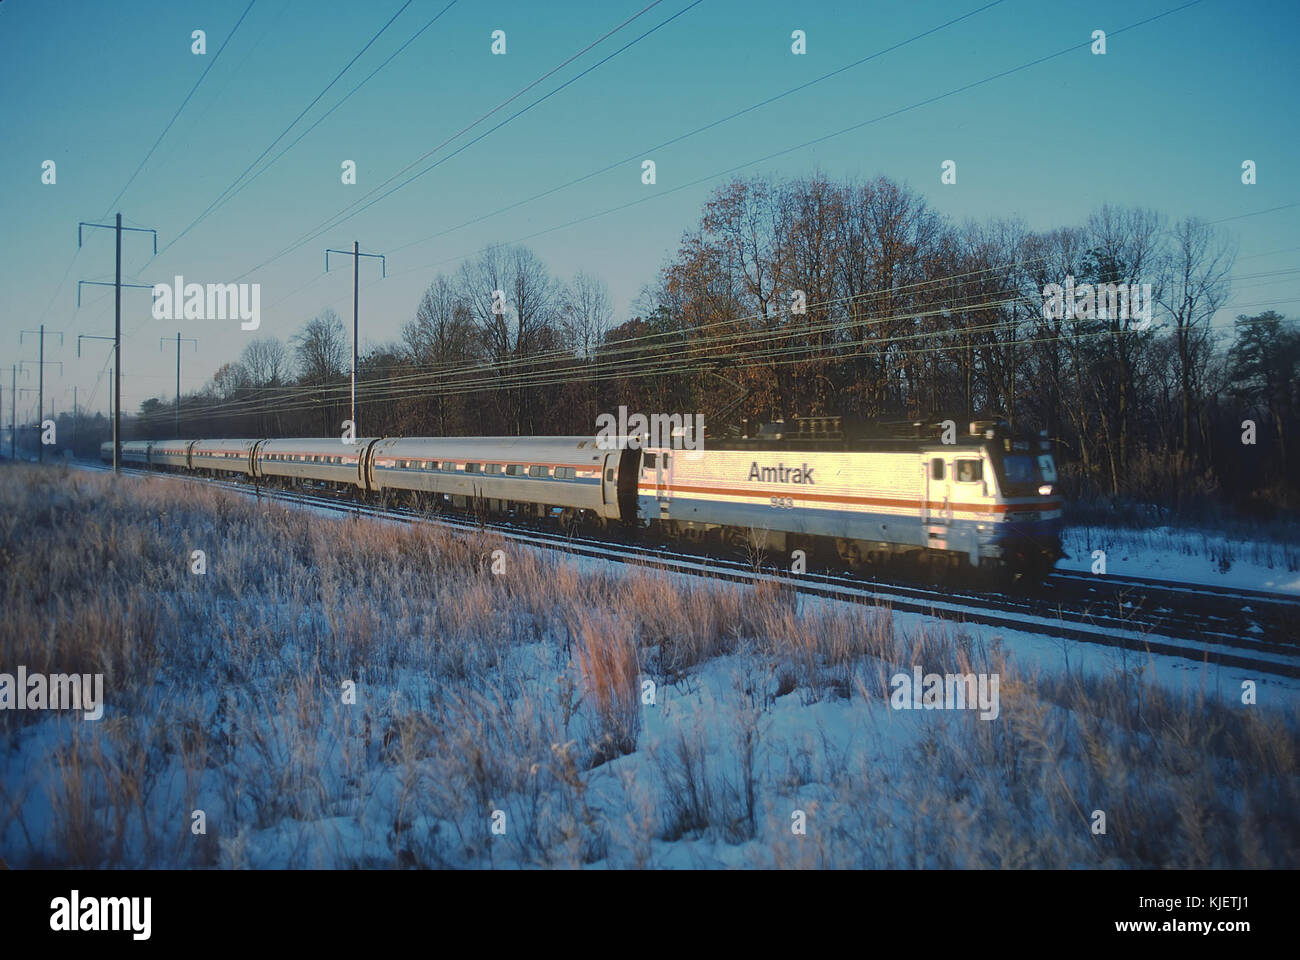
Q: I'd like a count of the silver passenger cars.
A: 6